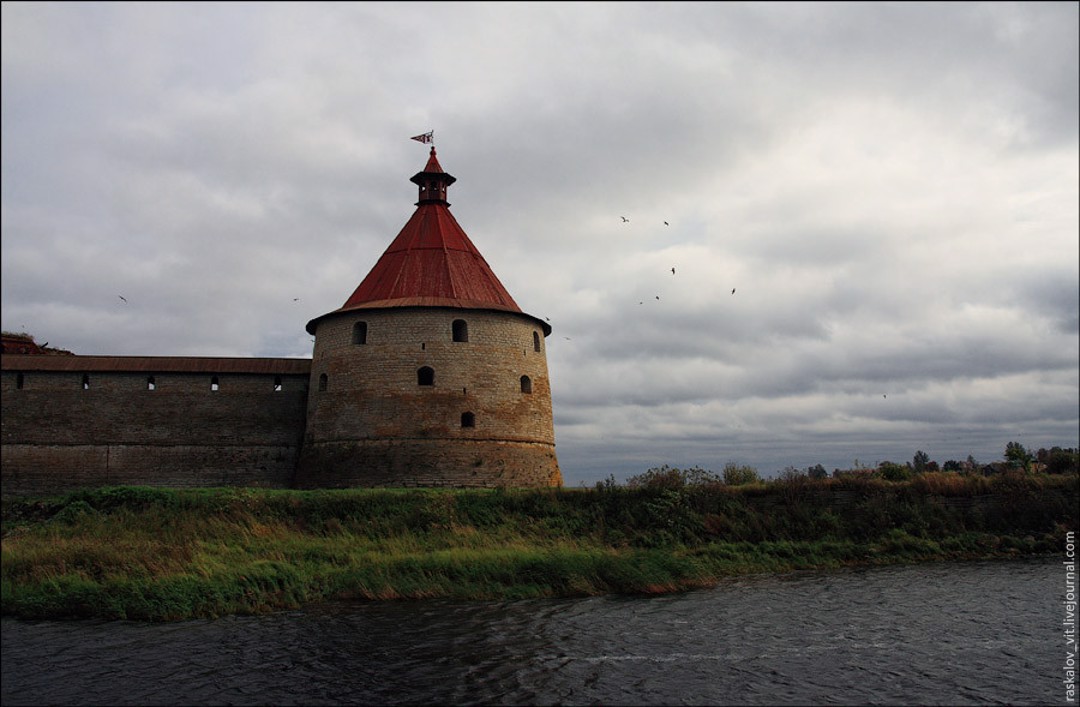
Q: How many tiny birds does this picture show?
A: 11